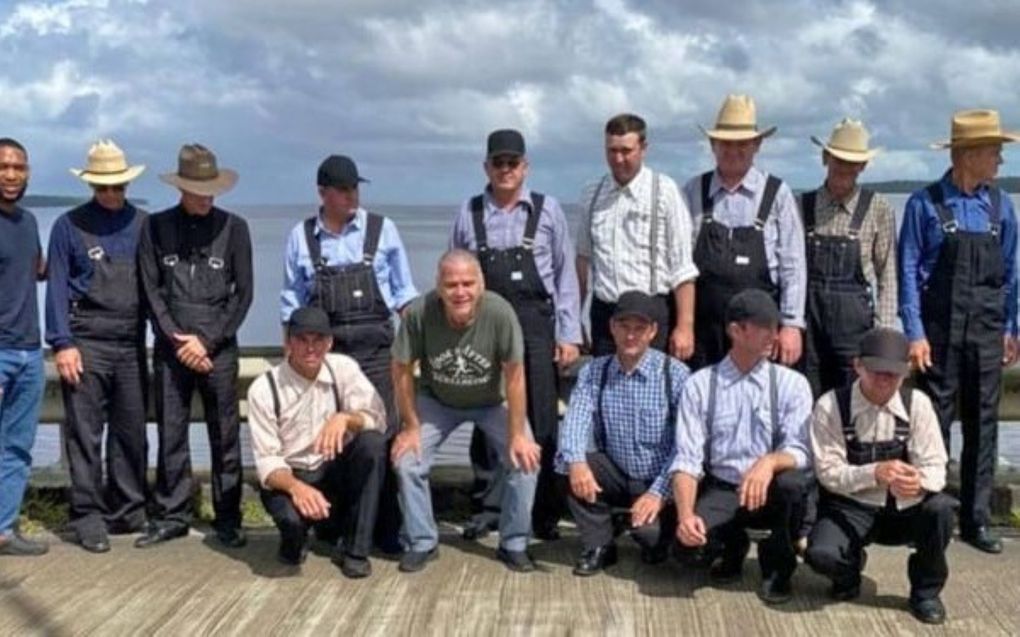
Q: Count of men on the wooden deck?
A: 14